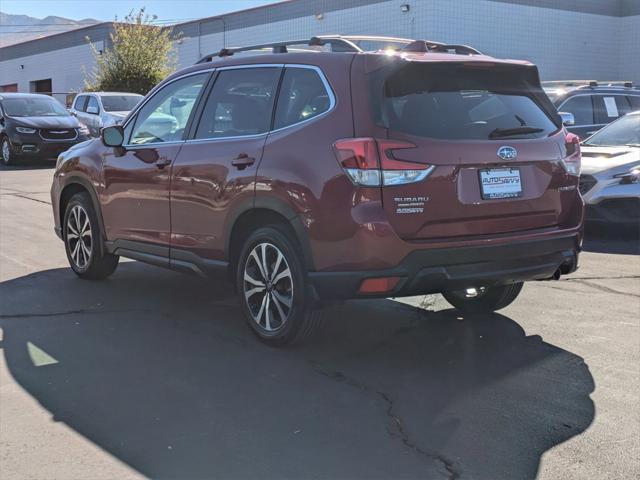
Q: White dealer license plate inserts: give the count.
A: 1